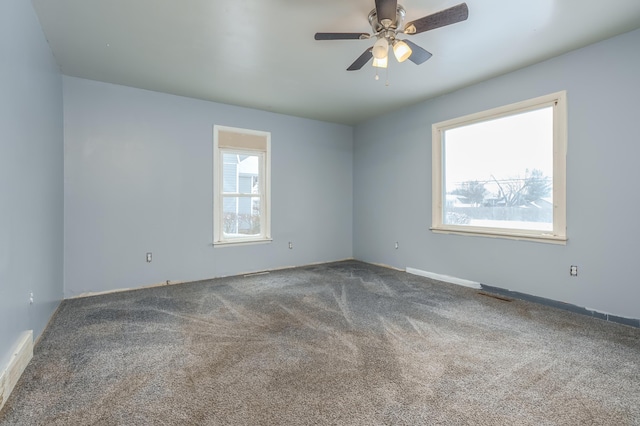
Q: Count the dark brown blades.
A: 5